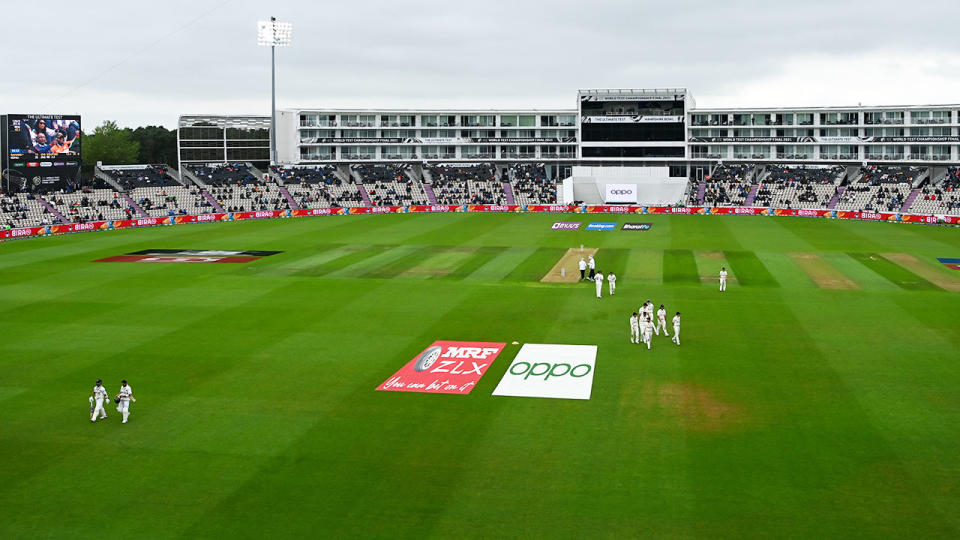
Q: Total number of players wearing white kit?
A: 12